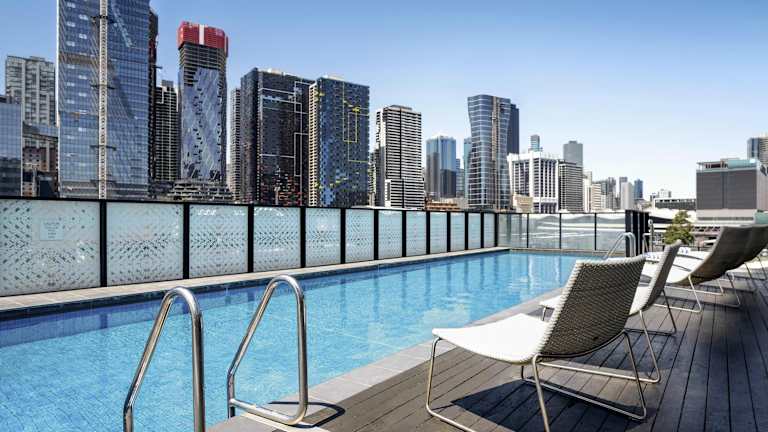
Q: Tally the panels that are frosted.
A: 12